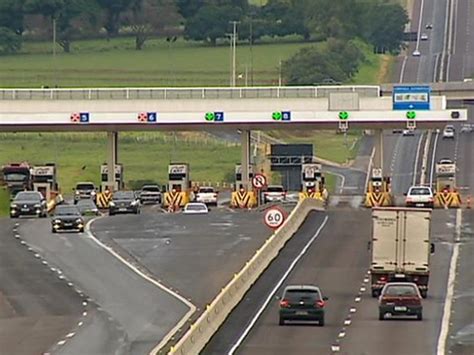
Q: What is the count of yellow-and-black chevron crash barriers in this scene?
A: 6